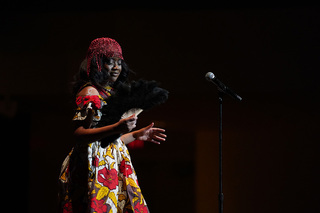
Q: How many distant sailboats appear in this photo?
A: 0